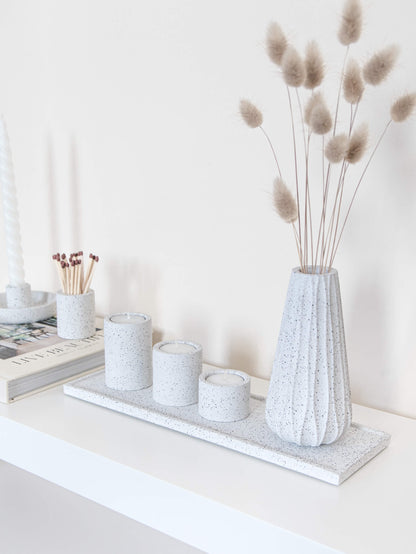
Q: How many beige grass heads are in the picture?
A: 13